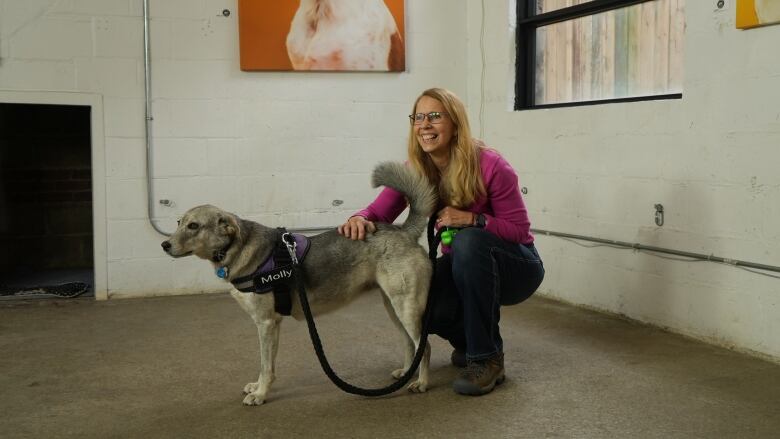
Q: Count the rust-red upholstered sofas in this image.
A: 0